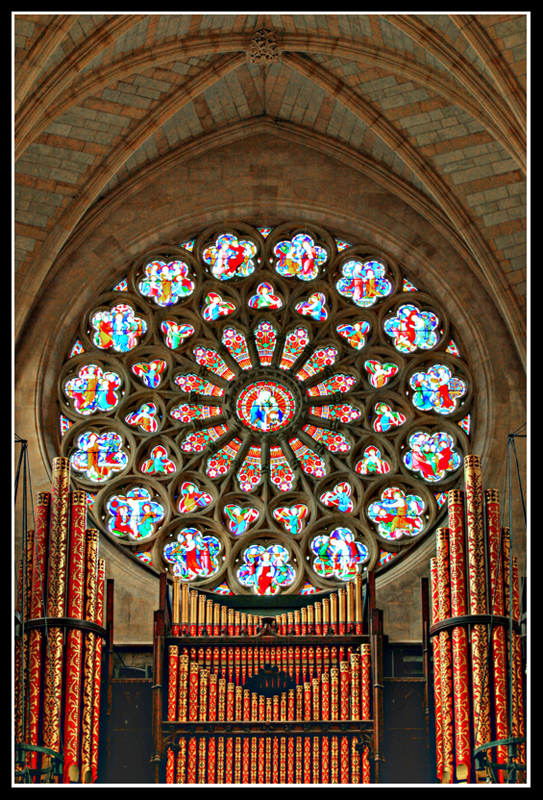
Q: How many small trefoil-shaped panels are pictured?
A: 15